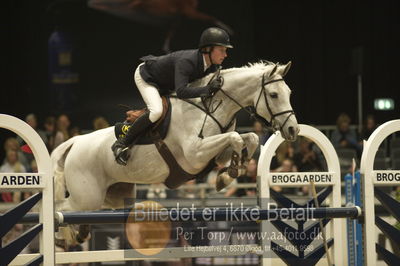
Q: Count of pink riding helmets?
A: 0